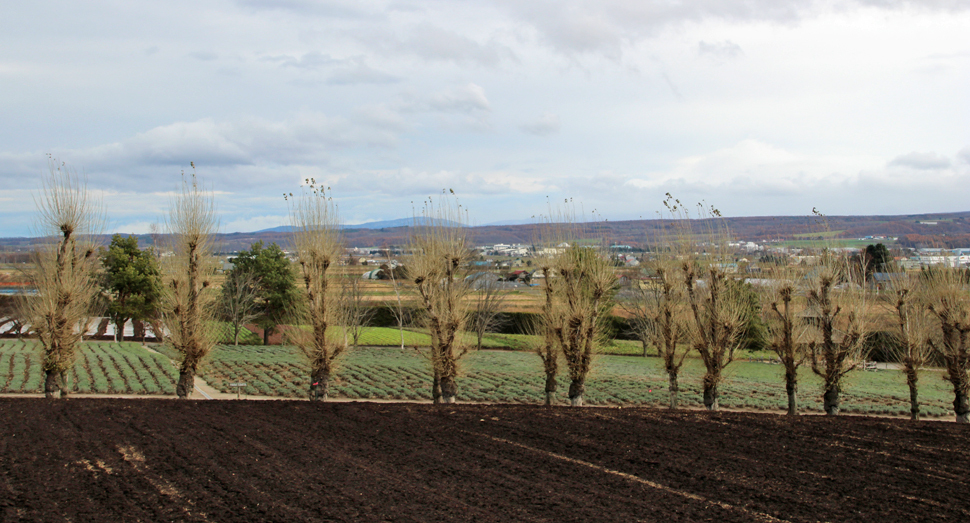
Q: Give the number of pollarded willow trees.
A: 12